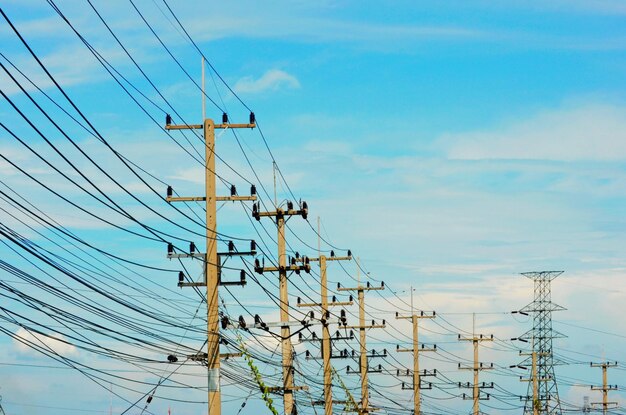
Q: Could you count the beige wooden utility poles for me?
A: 8